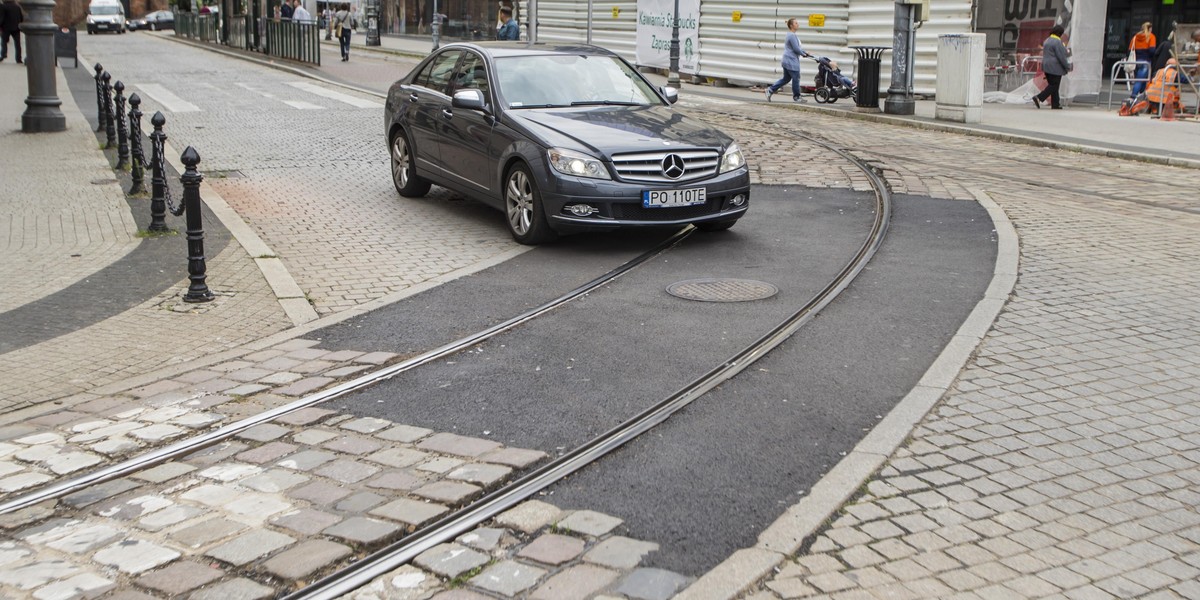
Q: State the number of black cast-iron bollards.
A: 6